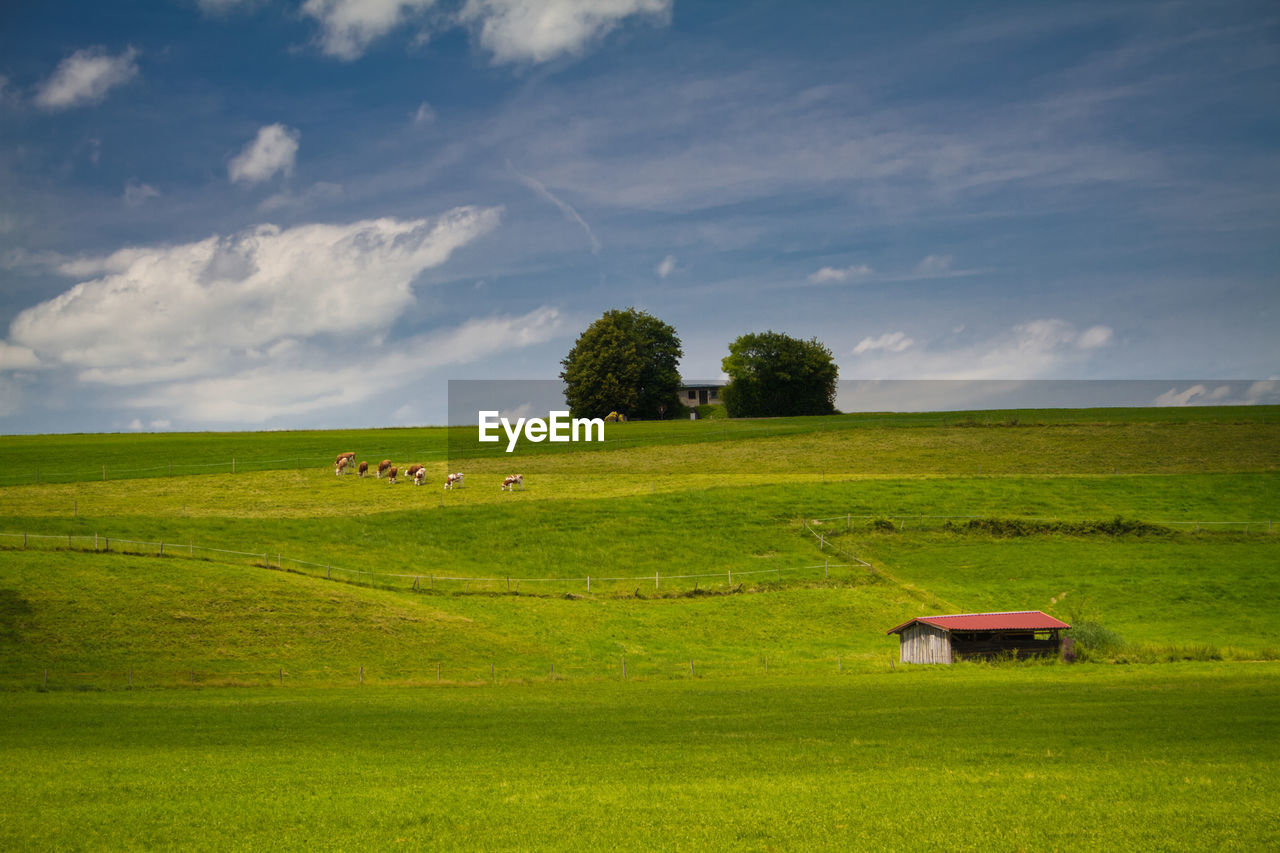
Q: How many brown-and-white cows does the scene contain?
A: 9